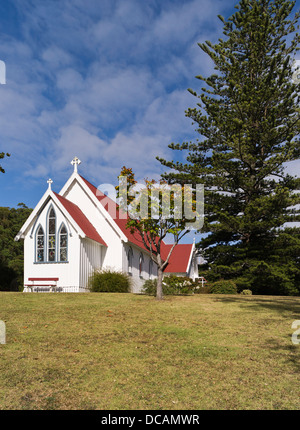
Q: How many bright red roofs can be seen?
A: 3